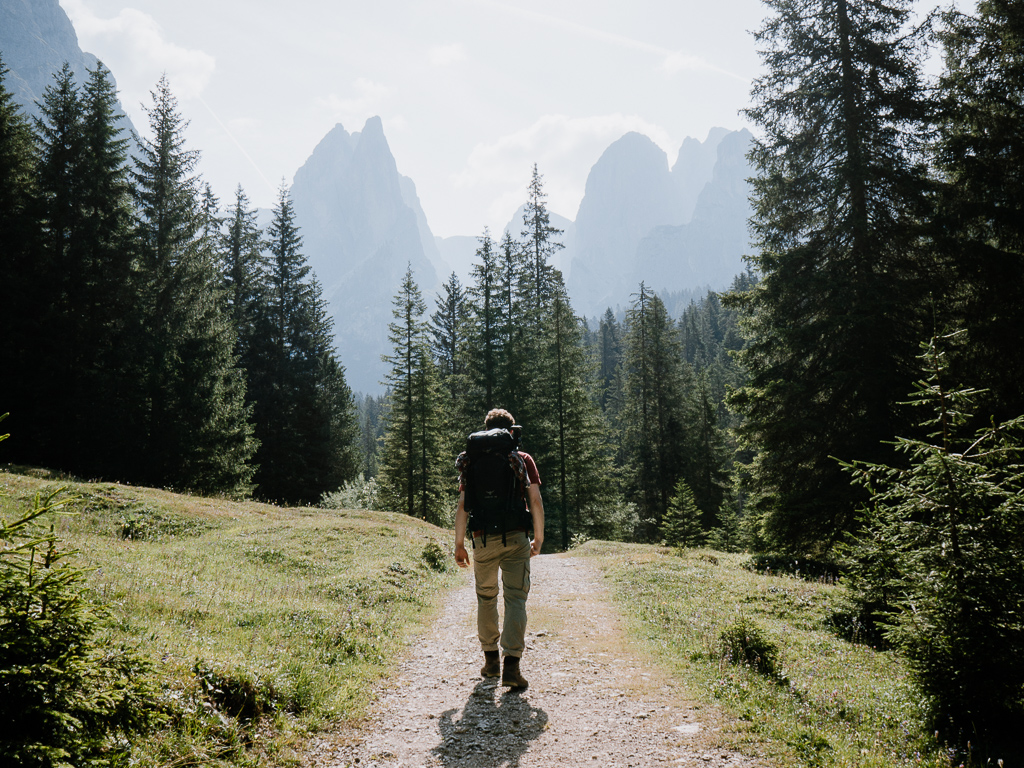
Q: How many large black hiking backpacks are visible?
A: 1